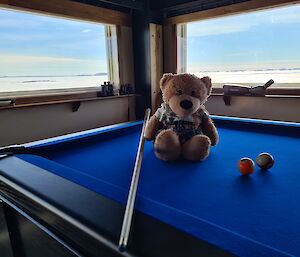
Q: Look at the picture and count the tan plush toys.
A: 1